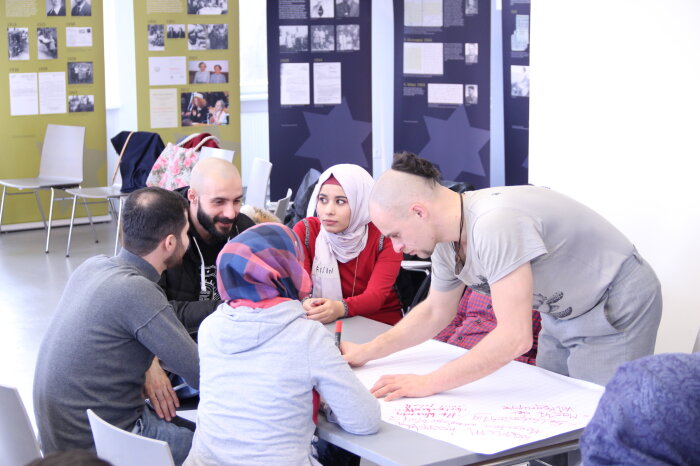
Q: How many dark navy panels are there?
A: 3